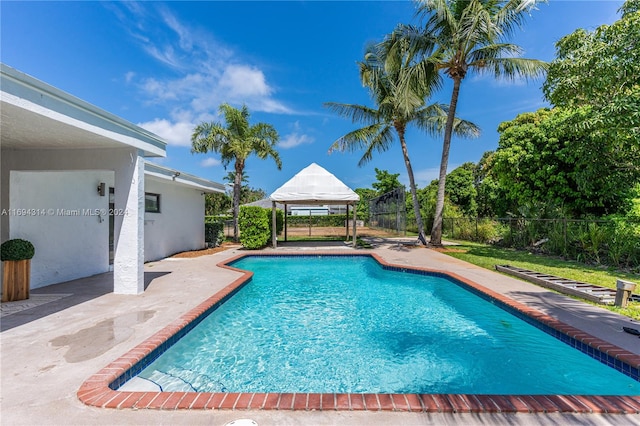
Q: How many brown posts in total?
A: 4